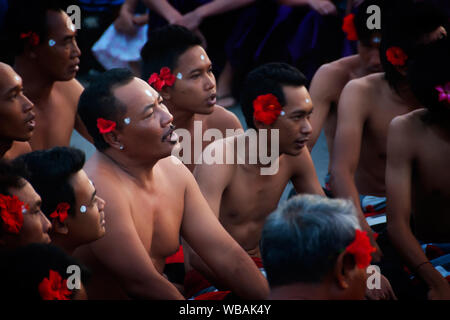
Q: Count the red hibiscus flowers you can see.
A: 10